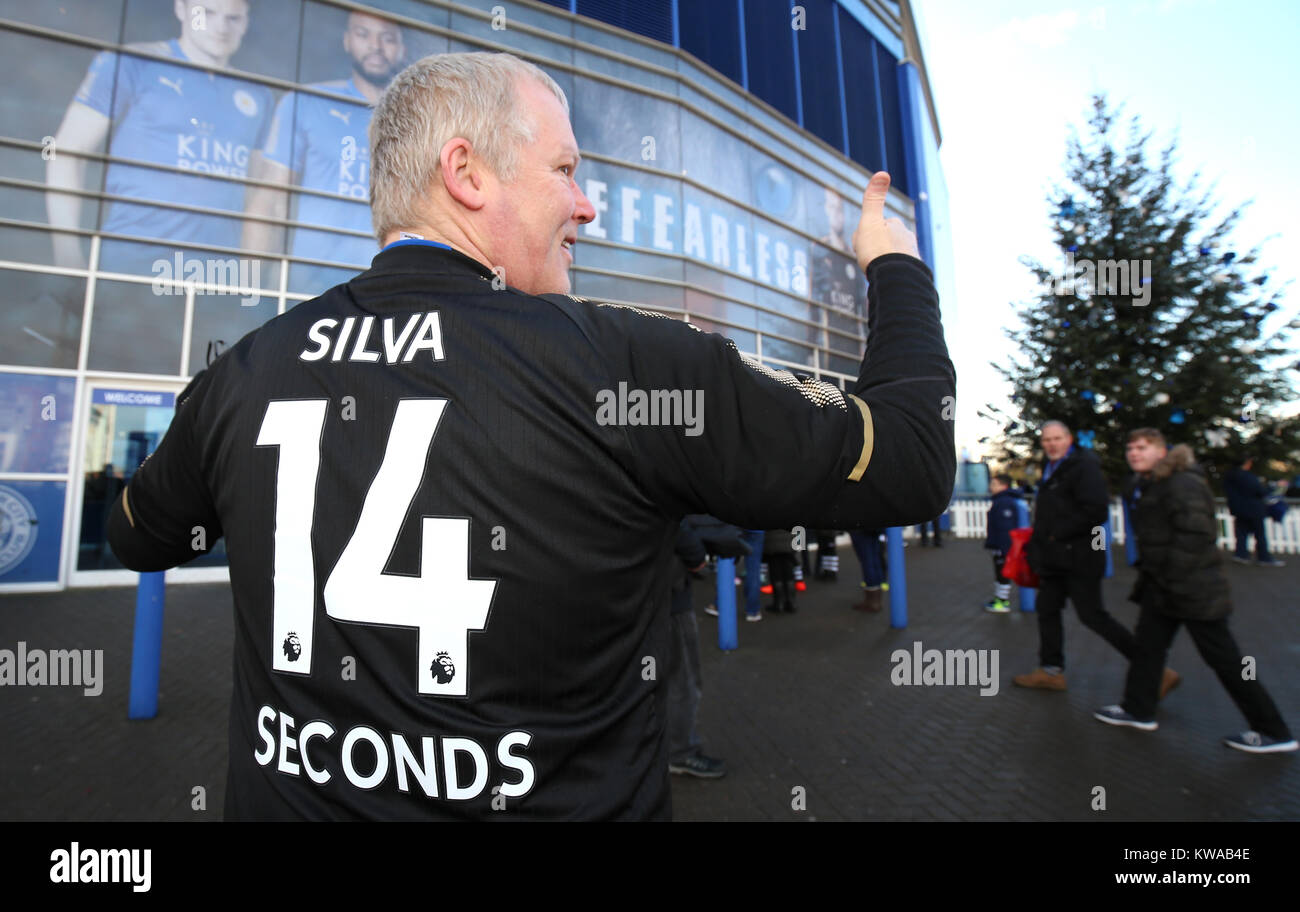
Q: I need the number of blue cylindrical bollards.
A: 6